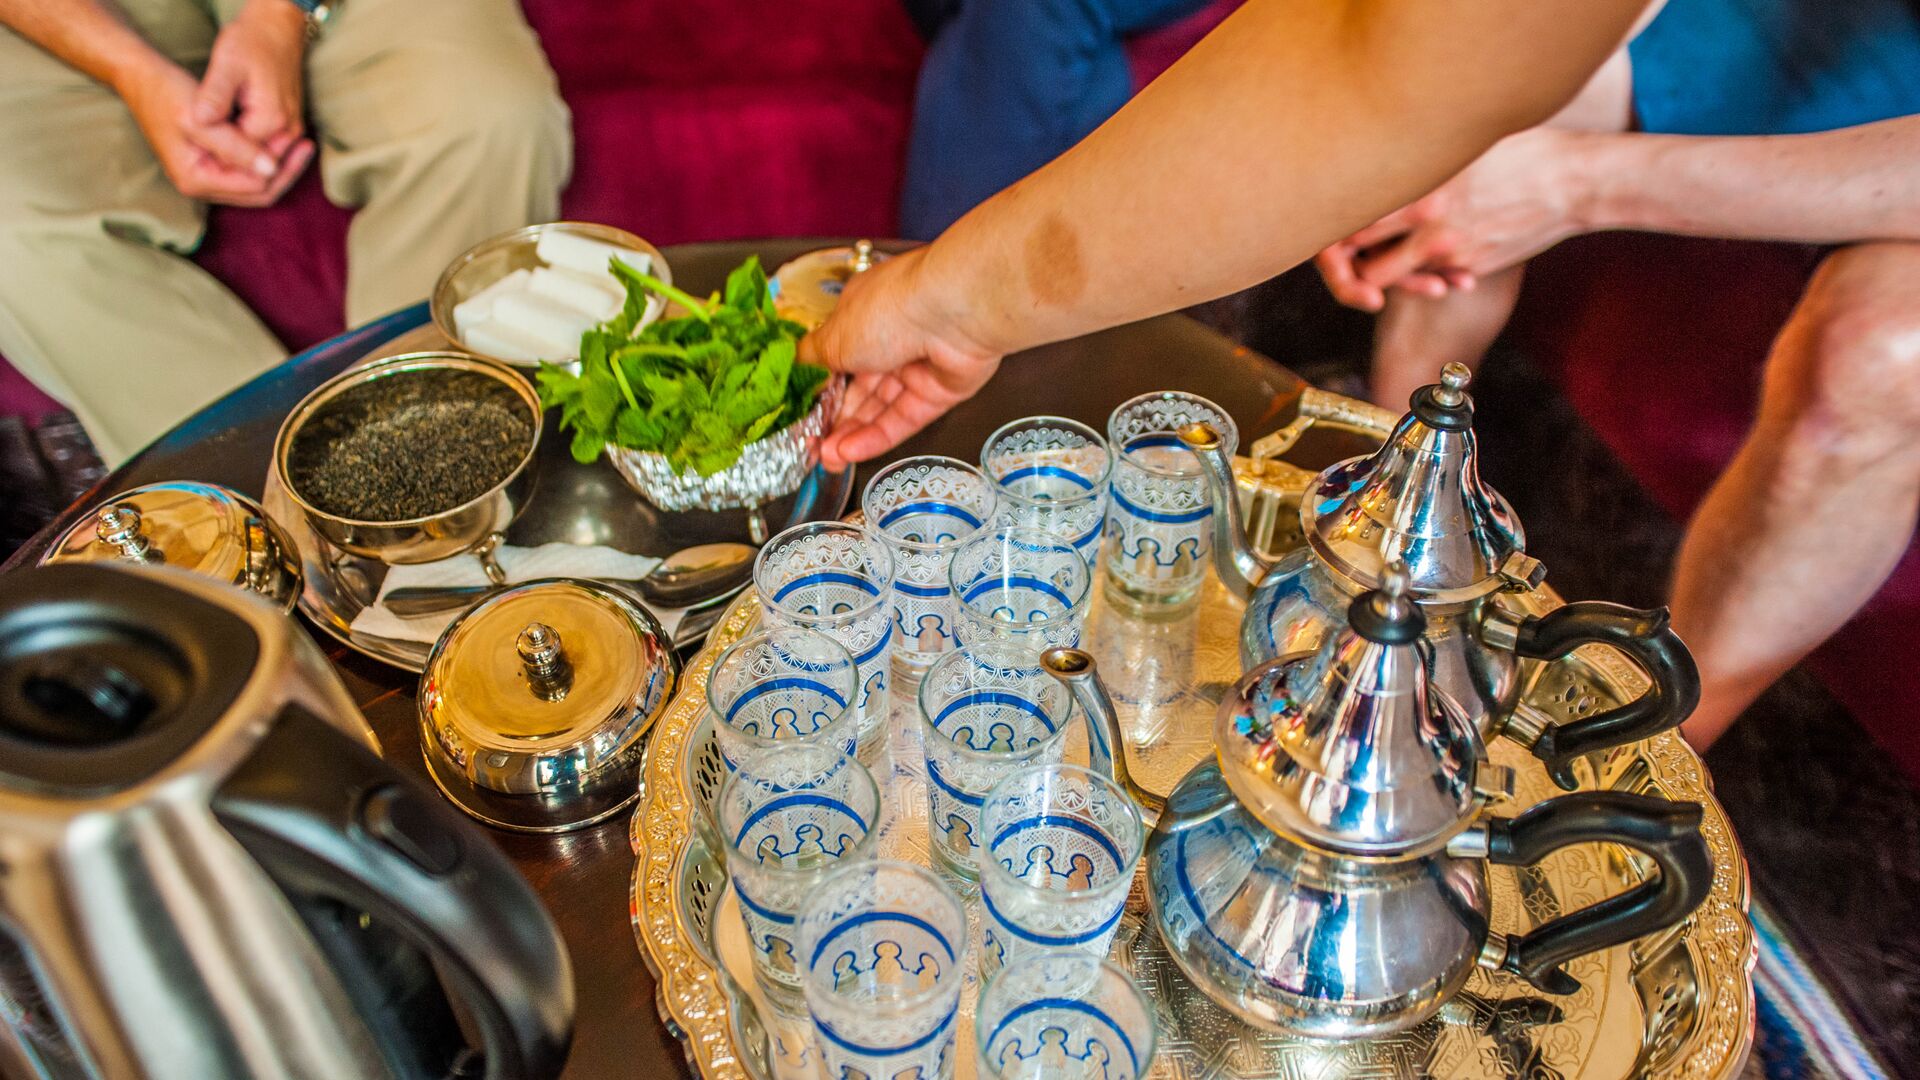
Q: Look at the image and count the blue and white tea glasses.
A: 11